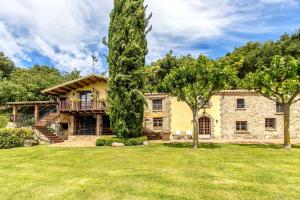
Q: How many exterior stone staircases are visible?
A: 1